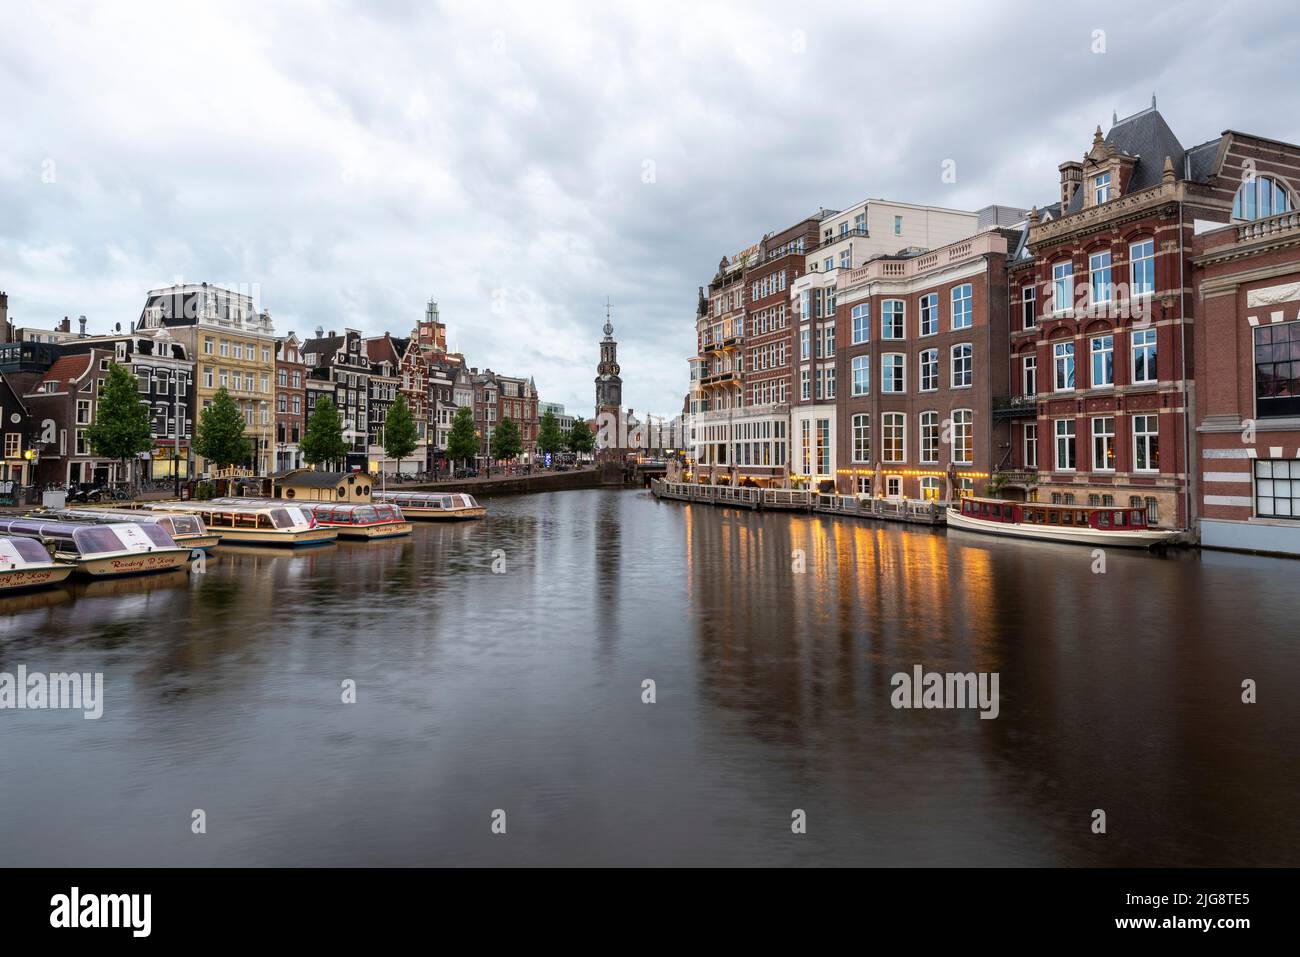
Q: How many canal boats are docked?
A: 7